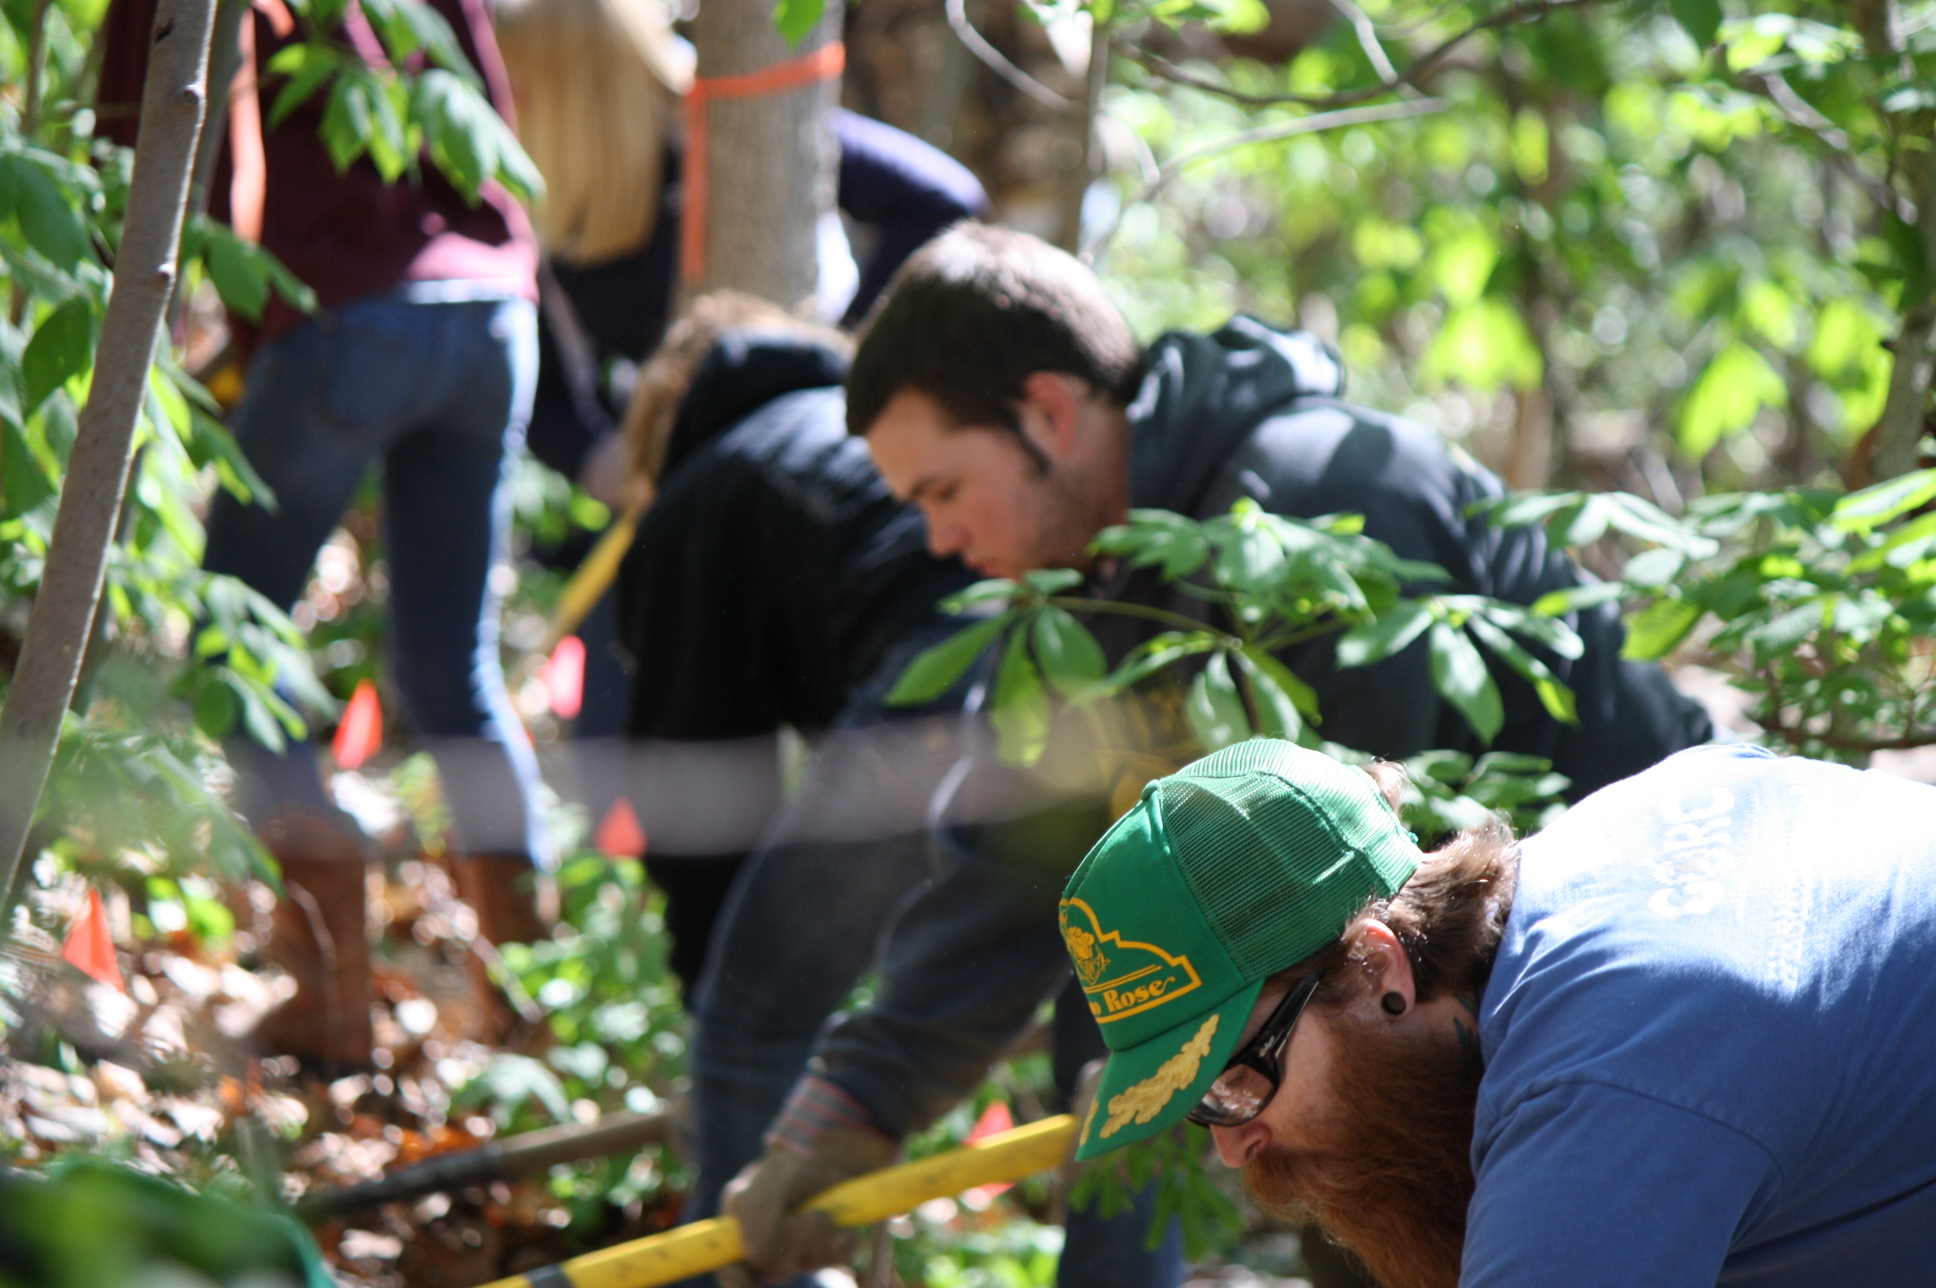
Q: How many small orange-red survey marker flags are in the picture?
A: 5